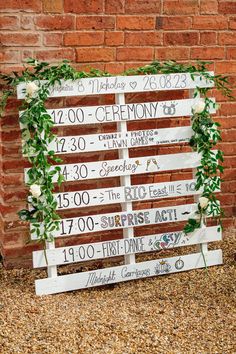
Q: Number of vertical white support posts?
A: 3